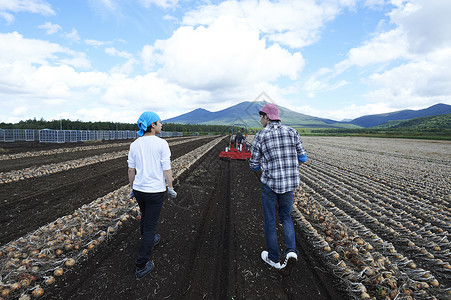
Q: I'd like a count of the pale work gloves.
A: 2